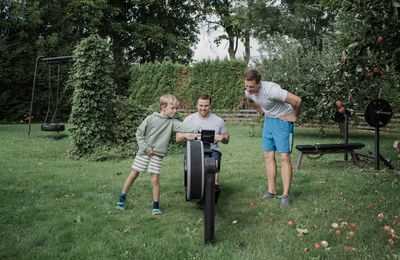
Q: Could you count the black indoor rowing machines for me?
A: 1